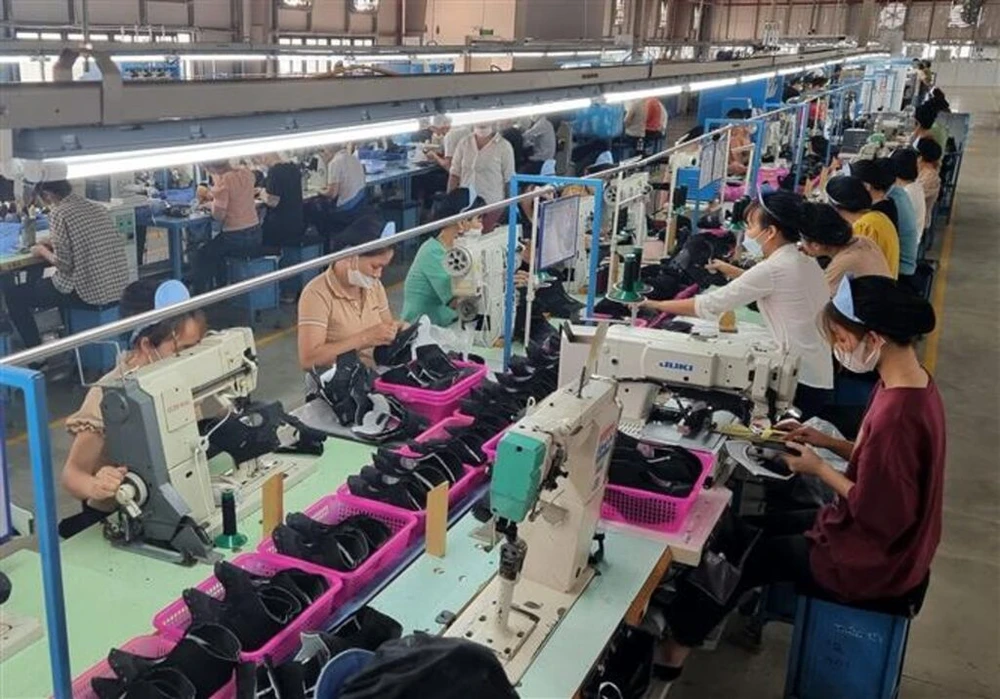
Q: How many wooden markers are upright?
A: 2